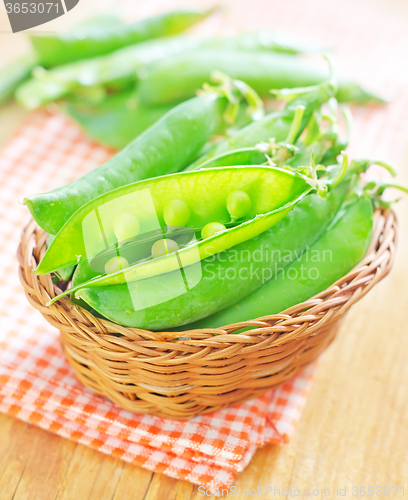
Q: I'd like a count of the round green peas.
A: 6